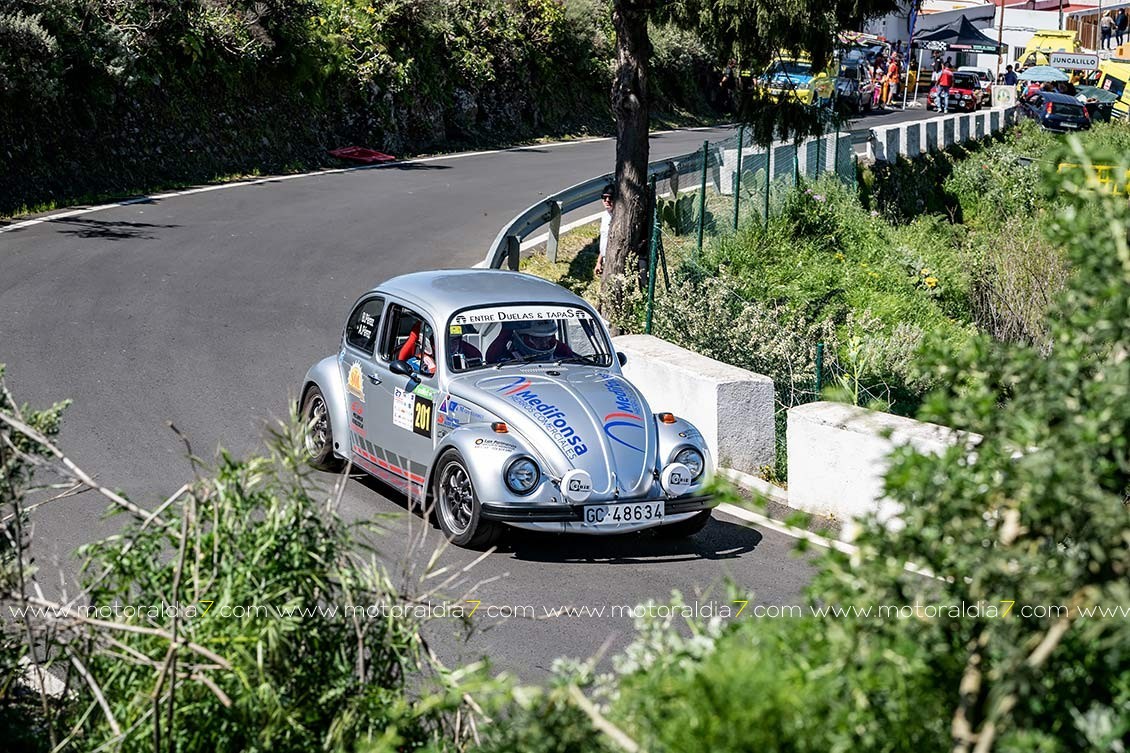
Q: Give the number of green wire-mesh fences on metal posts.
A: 1